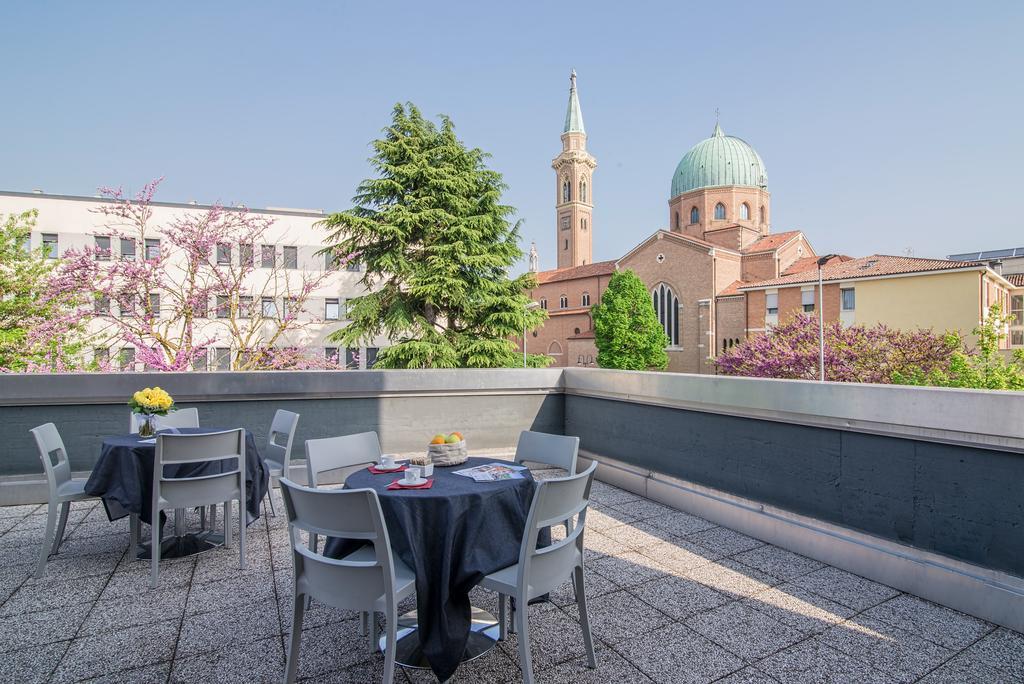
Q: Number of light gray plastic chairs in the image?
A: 8